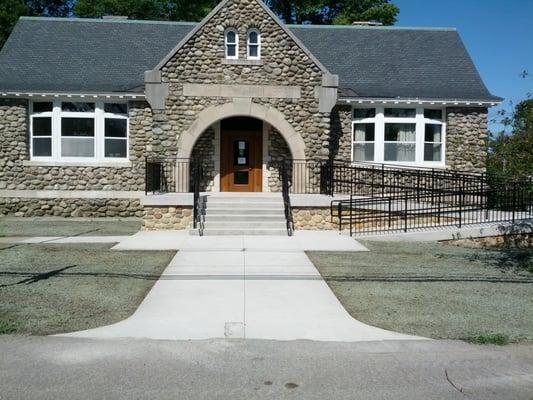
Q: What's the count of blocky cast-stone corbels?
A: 2